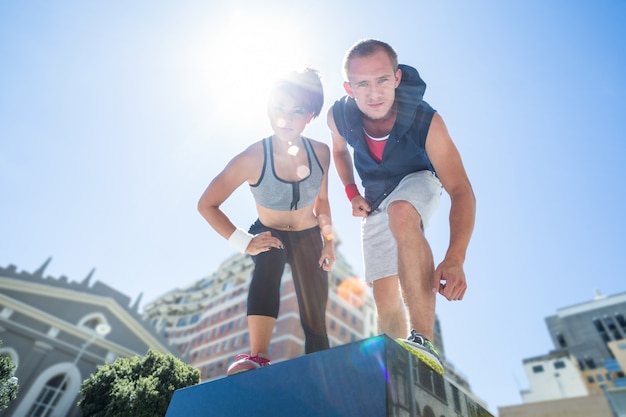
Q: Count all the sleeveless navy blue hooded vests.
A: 1